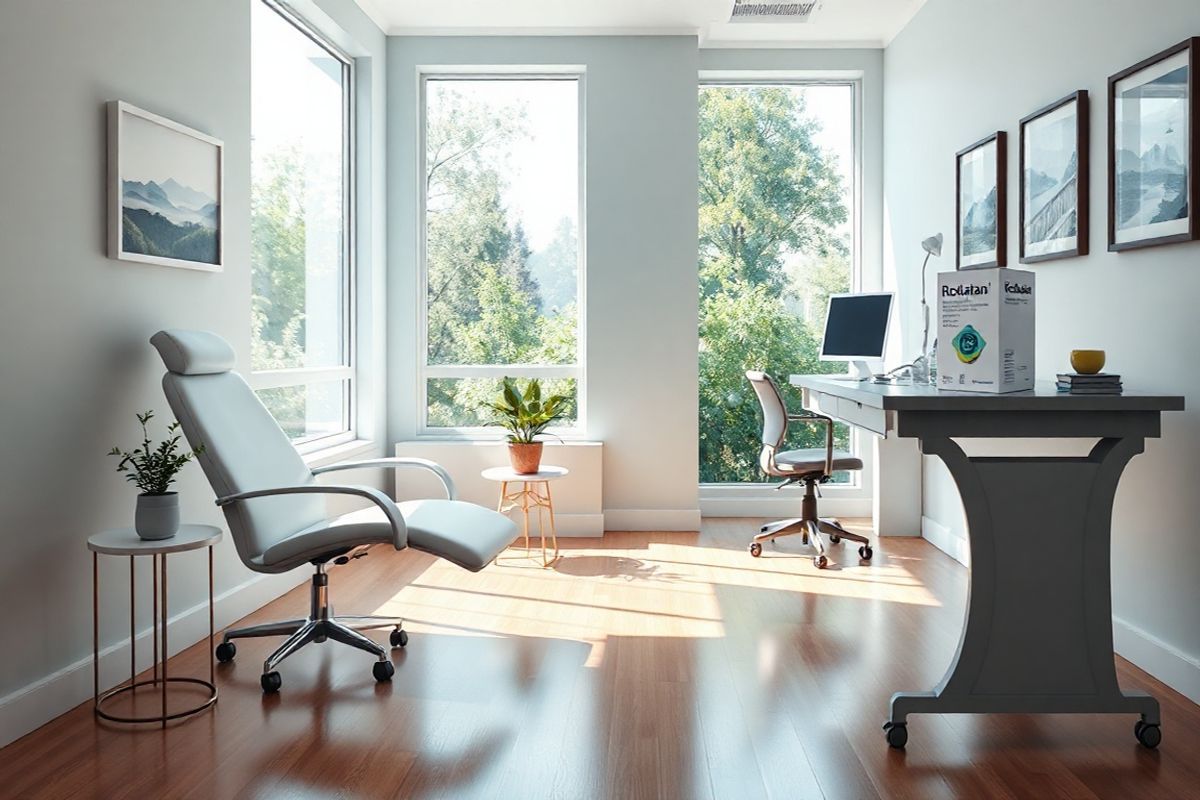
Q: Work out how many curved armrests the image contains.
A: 2